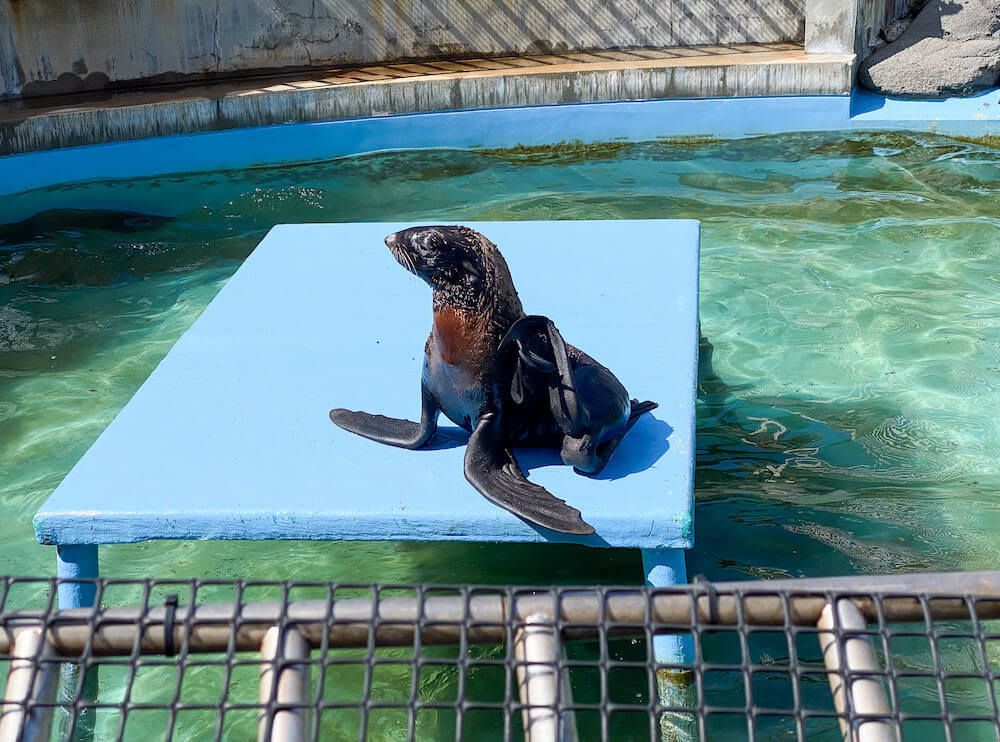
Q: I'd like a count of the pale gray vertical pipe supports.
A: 4